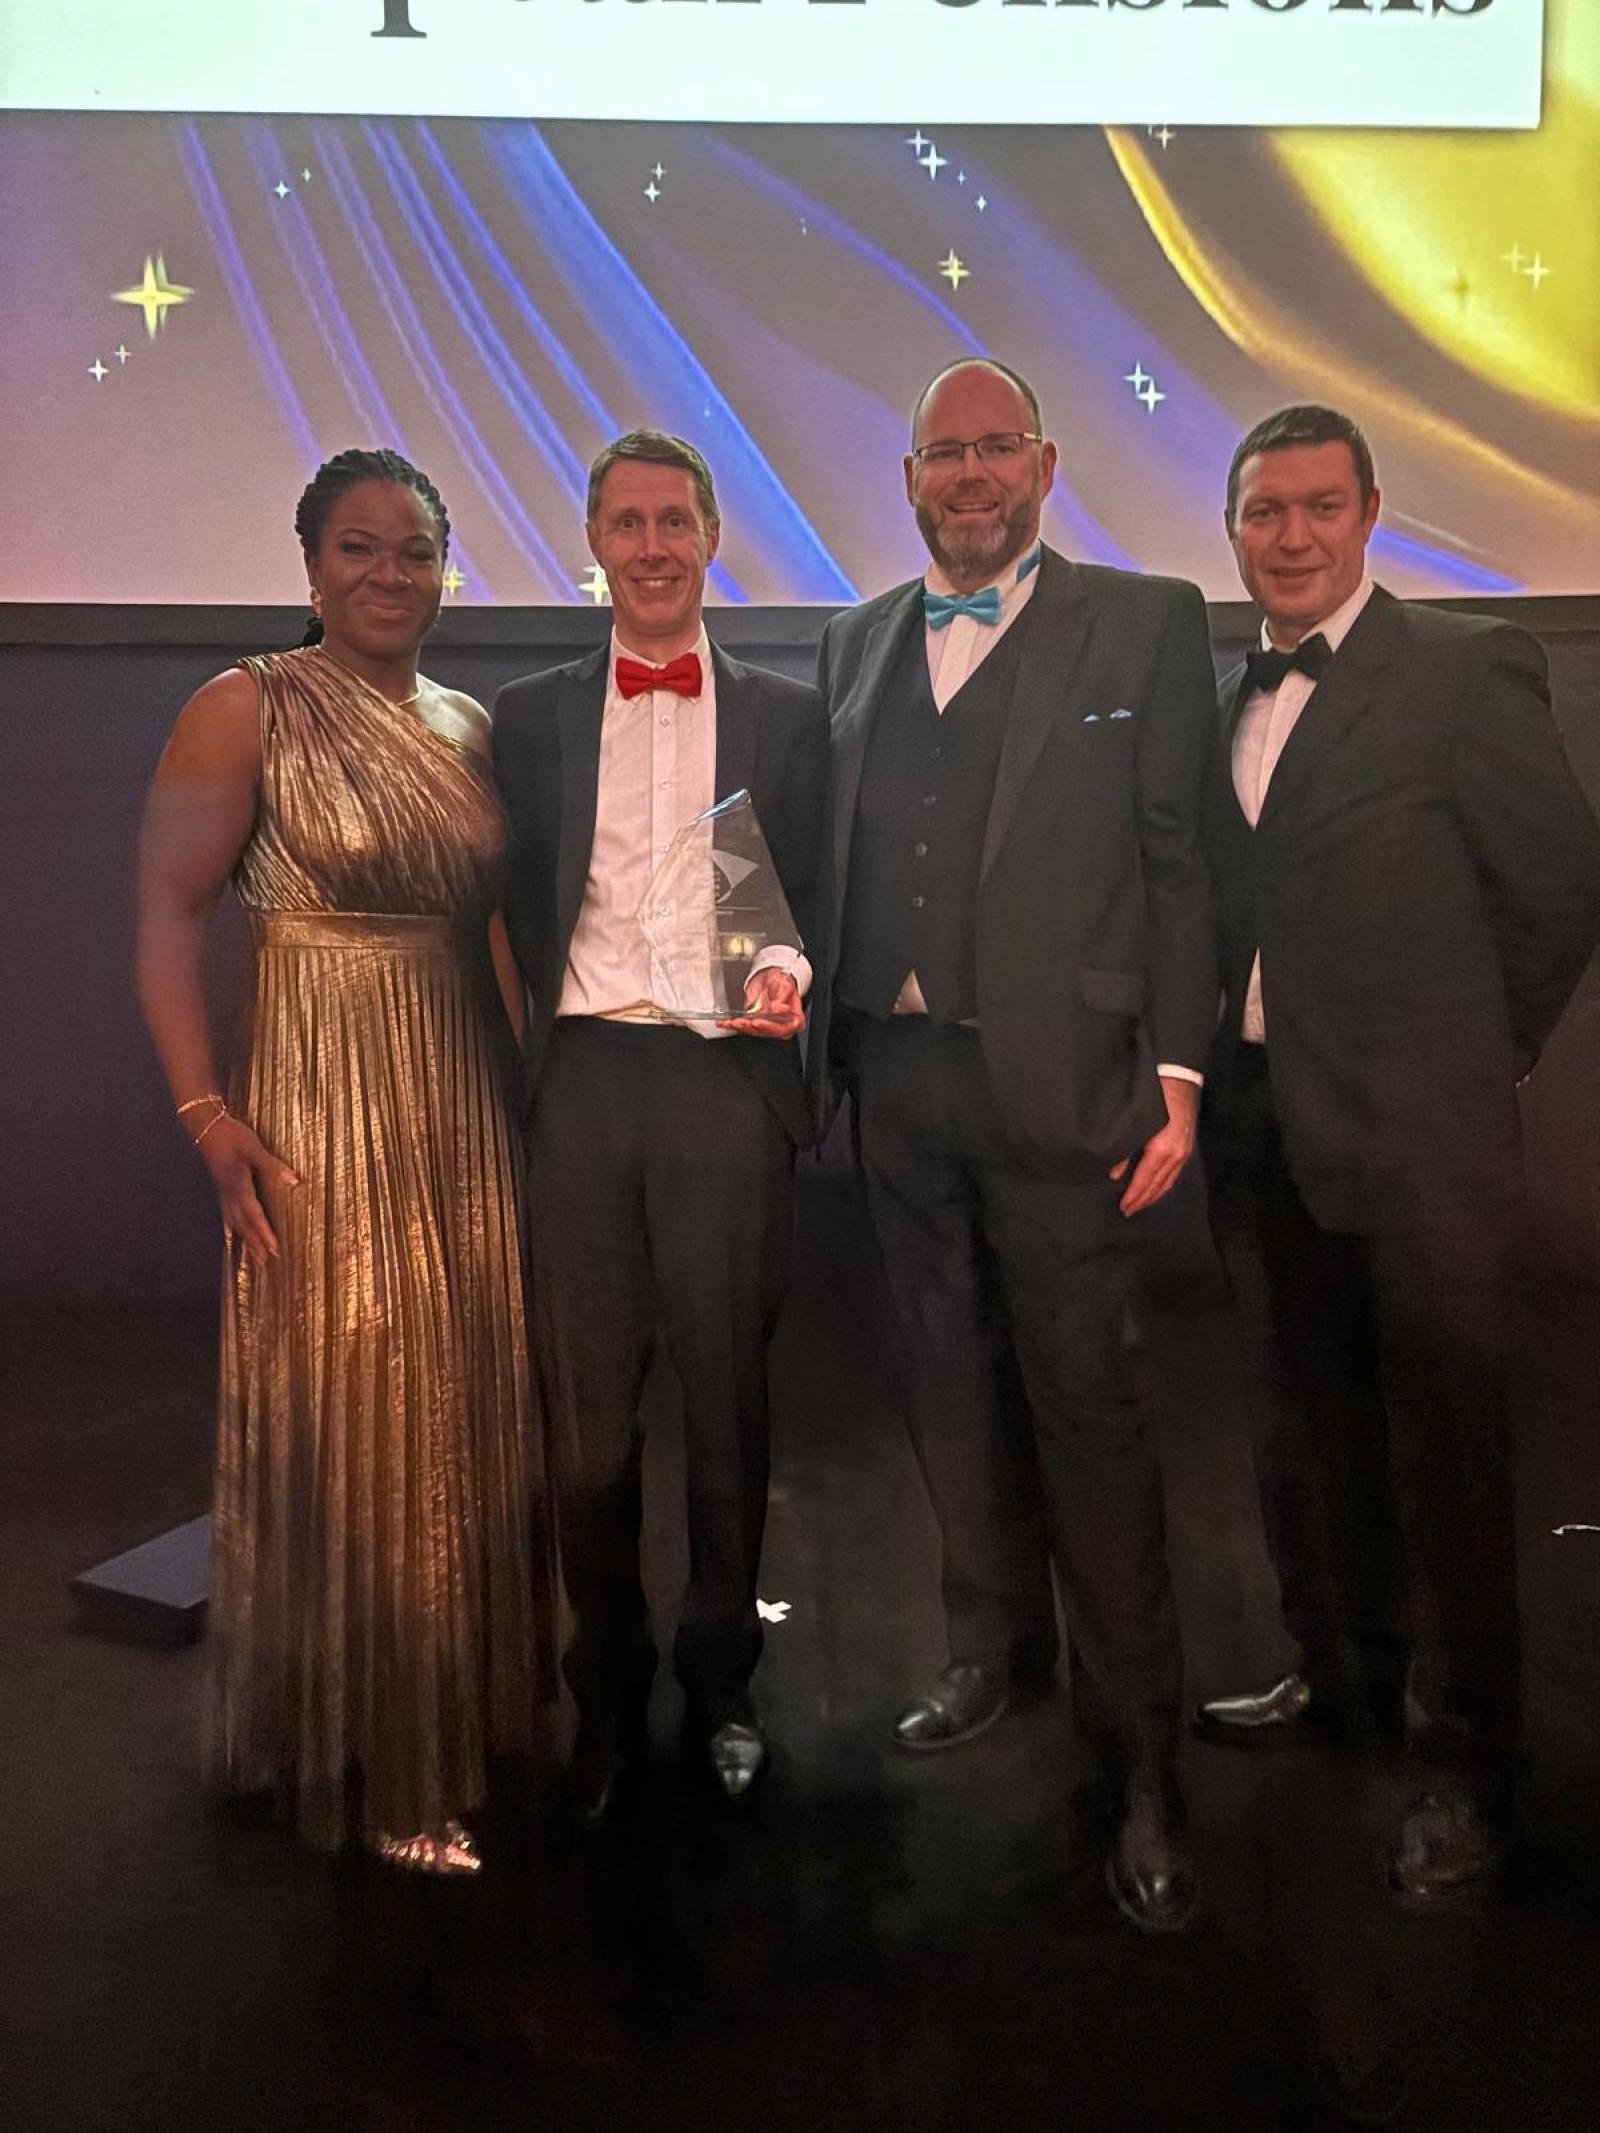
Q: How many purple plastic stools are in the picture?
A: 0